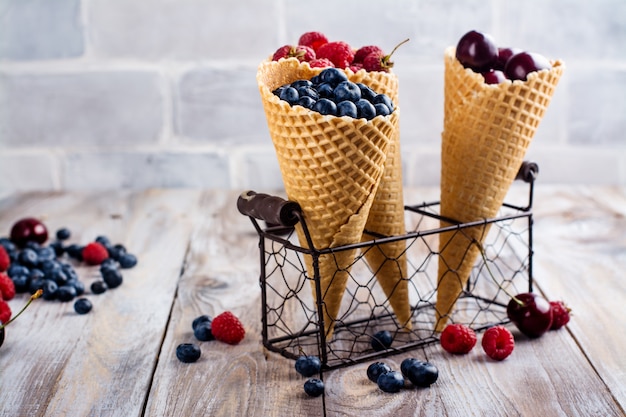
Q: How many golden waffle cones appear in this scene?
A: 3